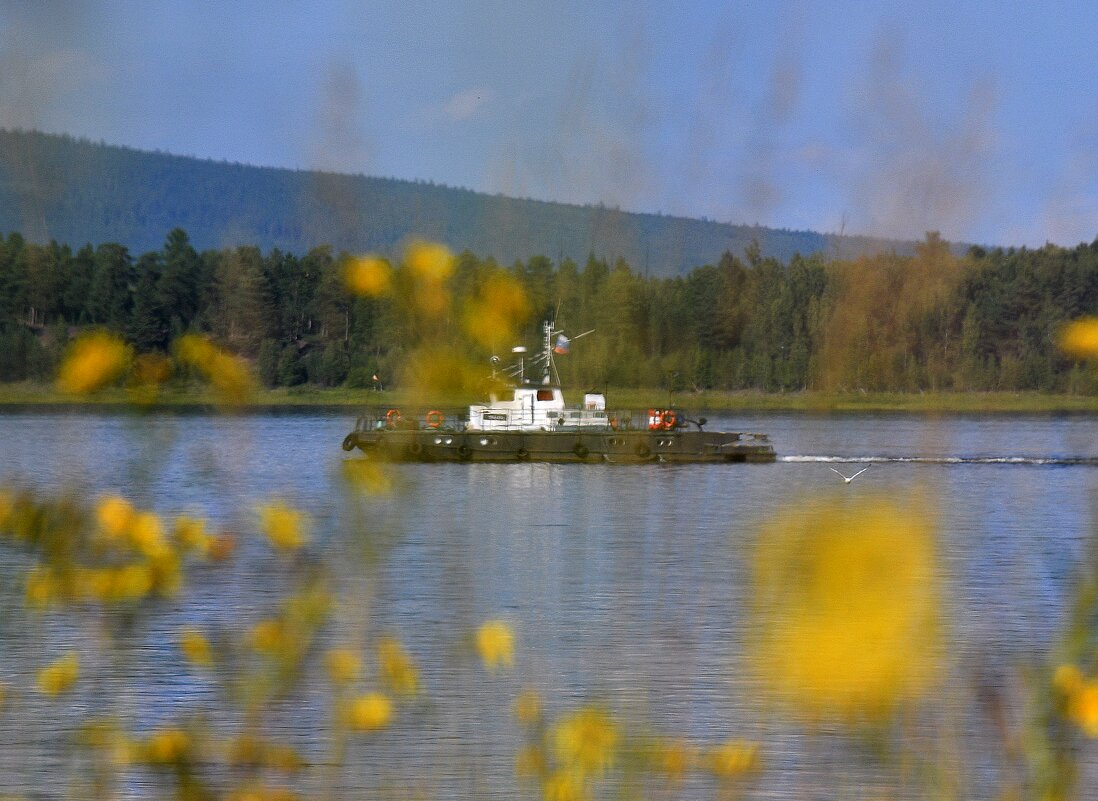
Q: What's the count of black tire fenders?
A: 6